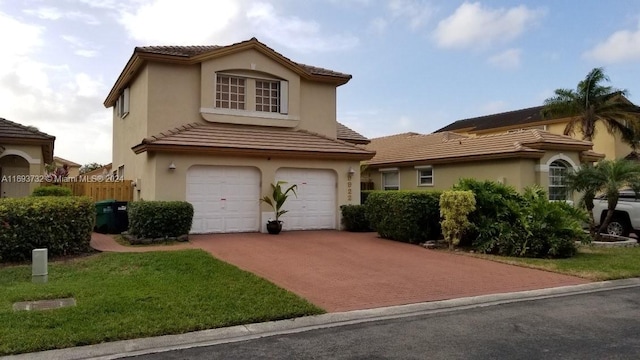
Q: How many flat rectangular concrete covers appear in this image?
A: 1